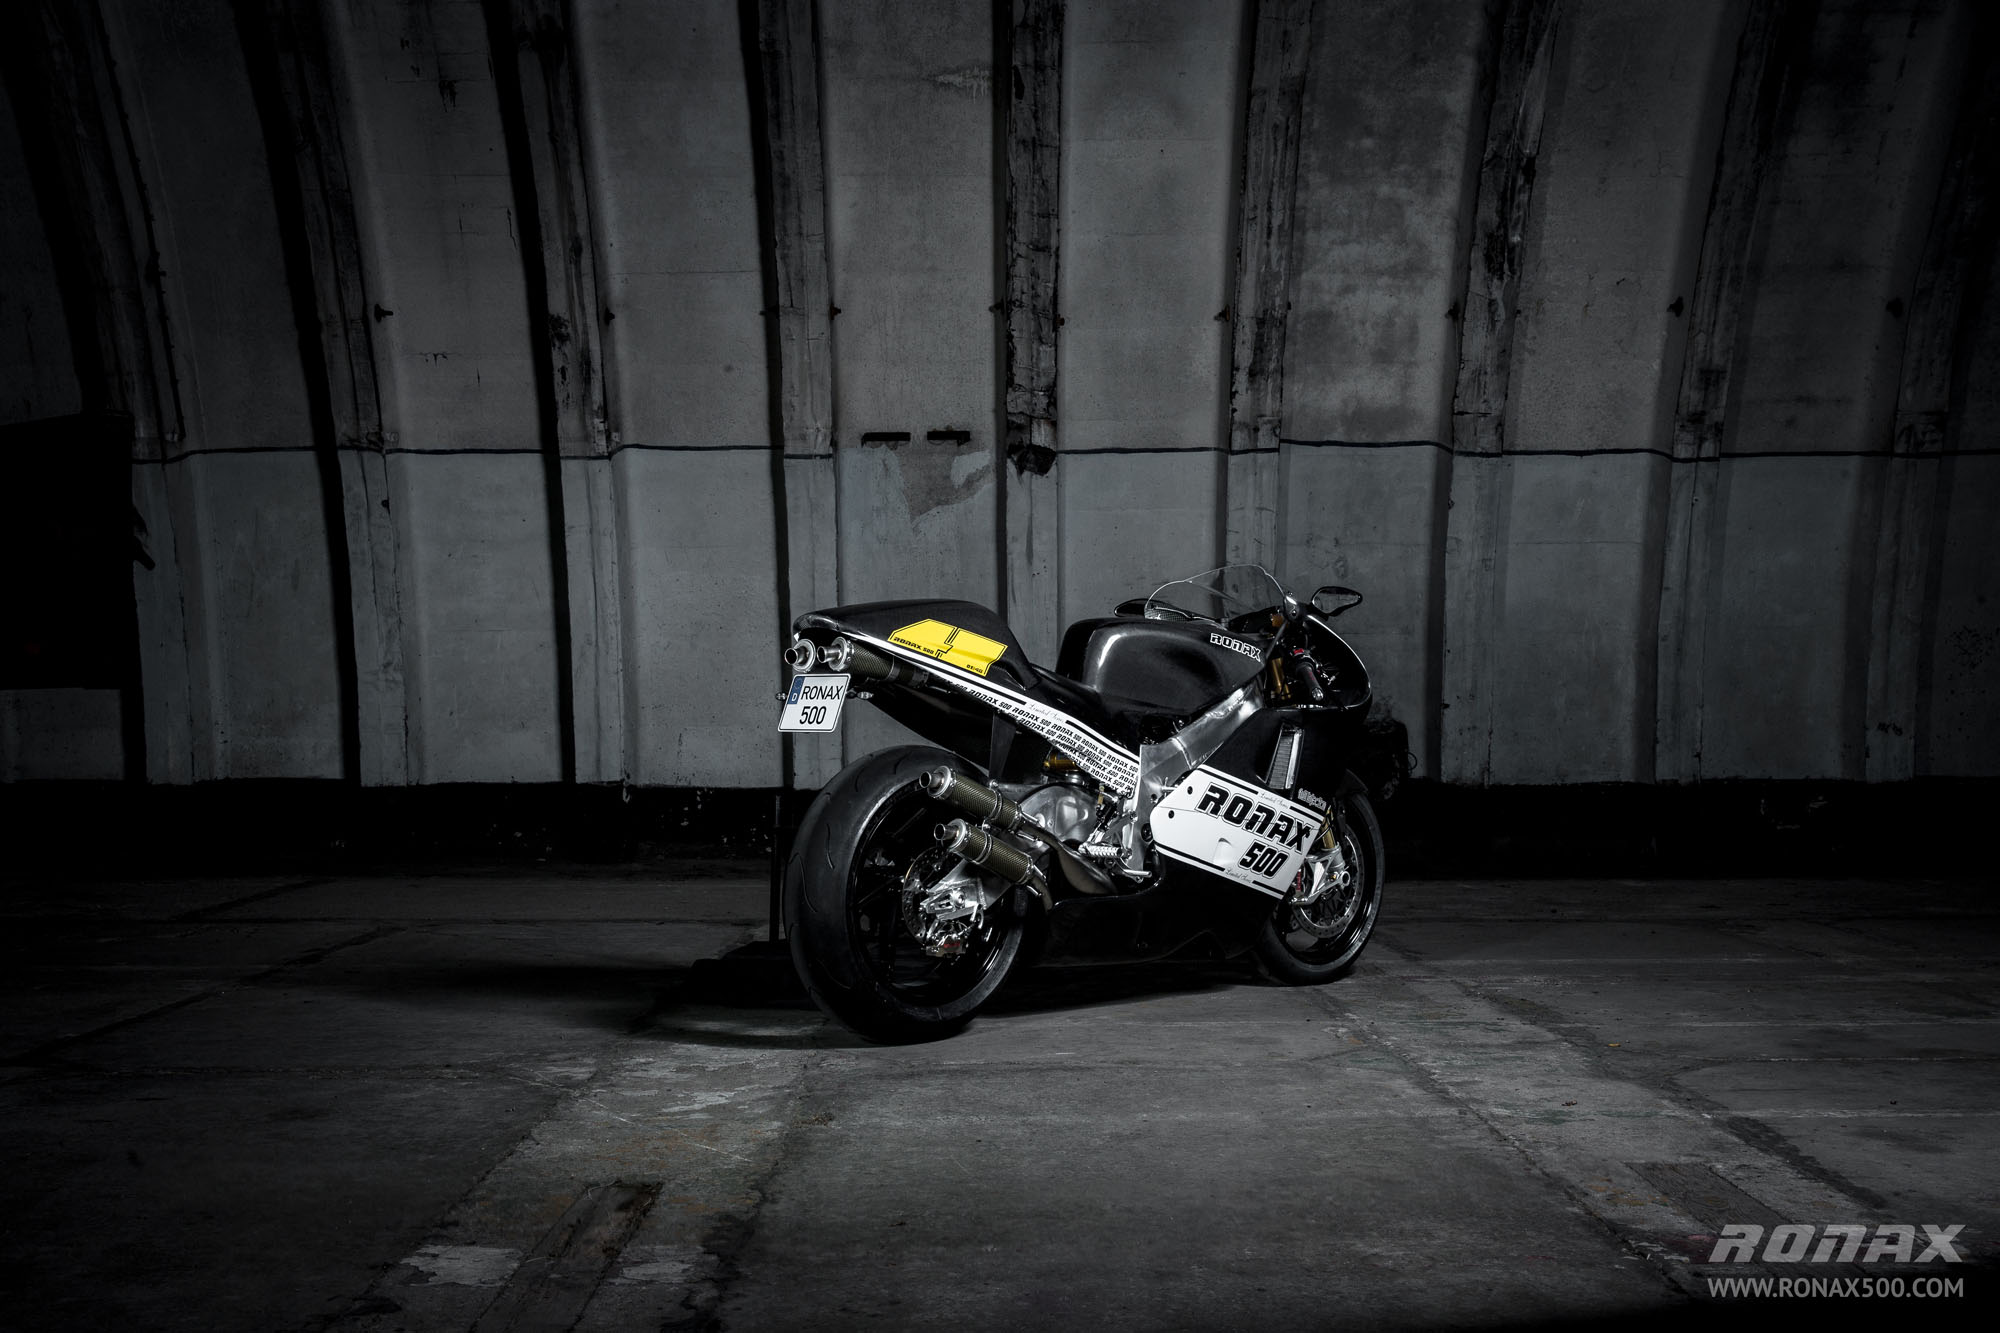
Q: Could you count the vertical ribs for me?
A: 9